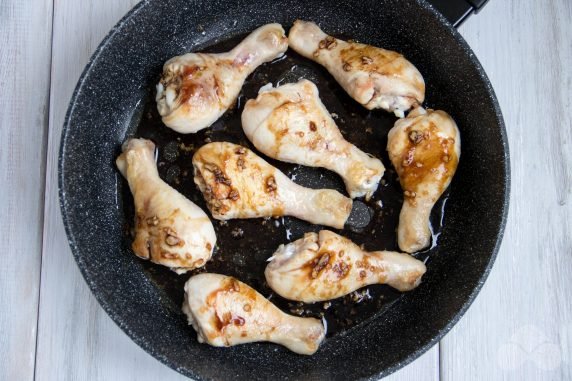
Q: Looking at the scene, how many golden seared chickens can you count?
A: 8